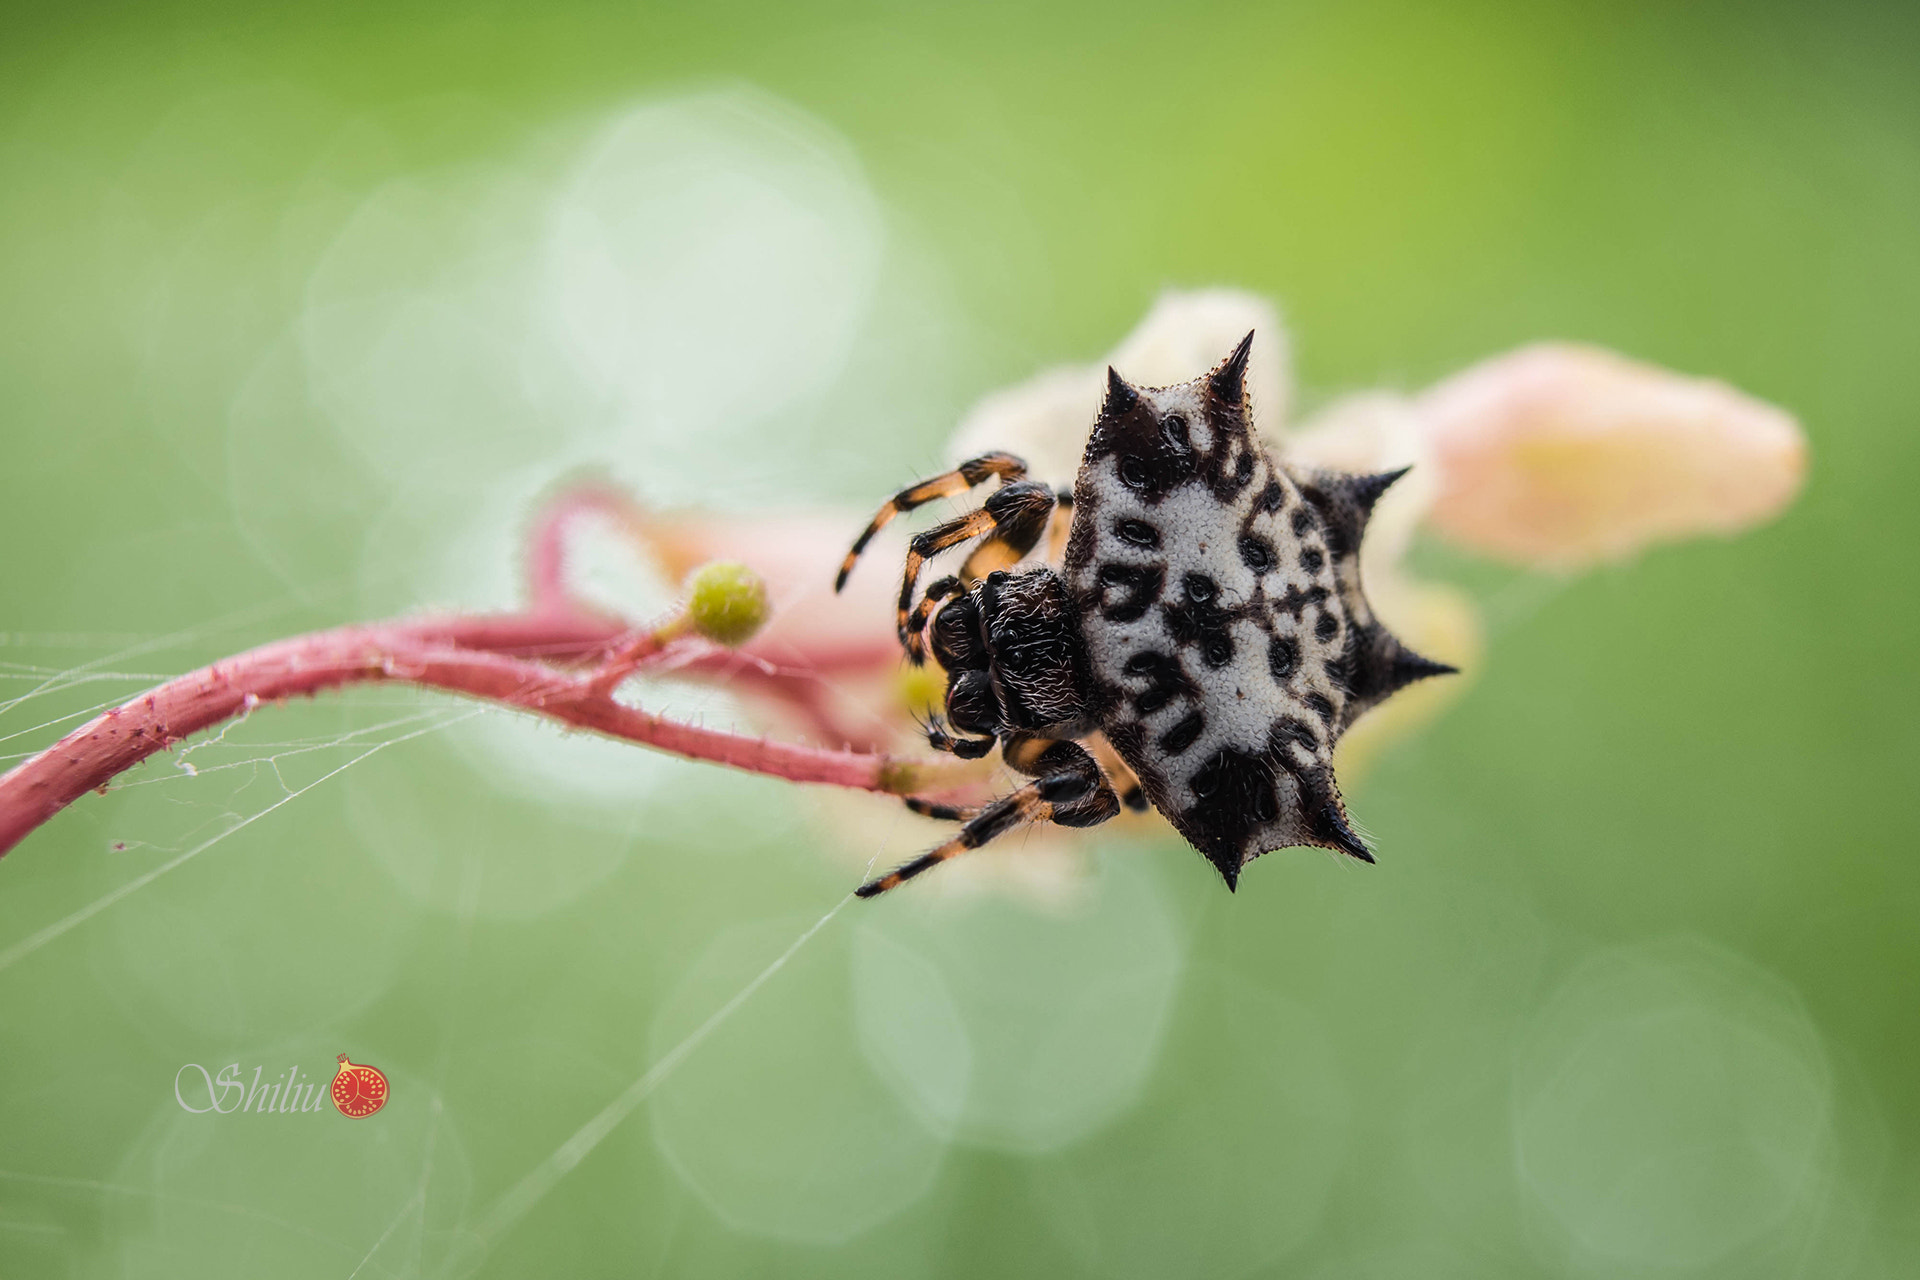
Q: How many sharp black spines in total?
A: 6